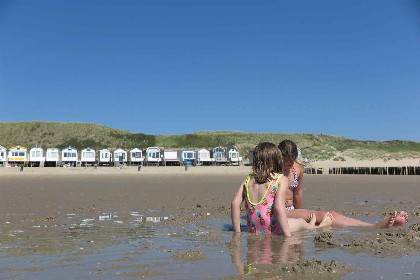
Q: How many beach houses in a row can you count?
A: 15